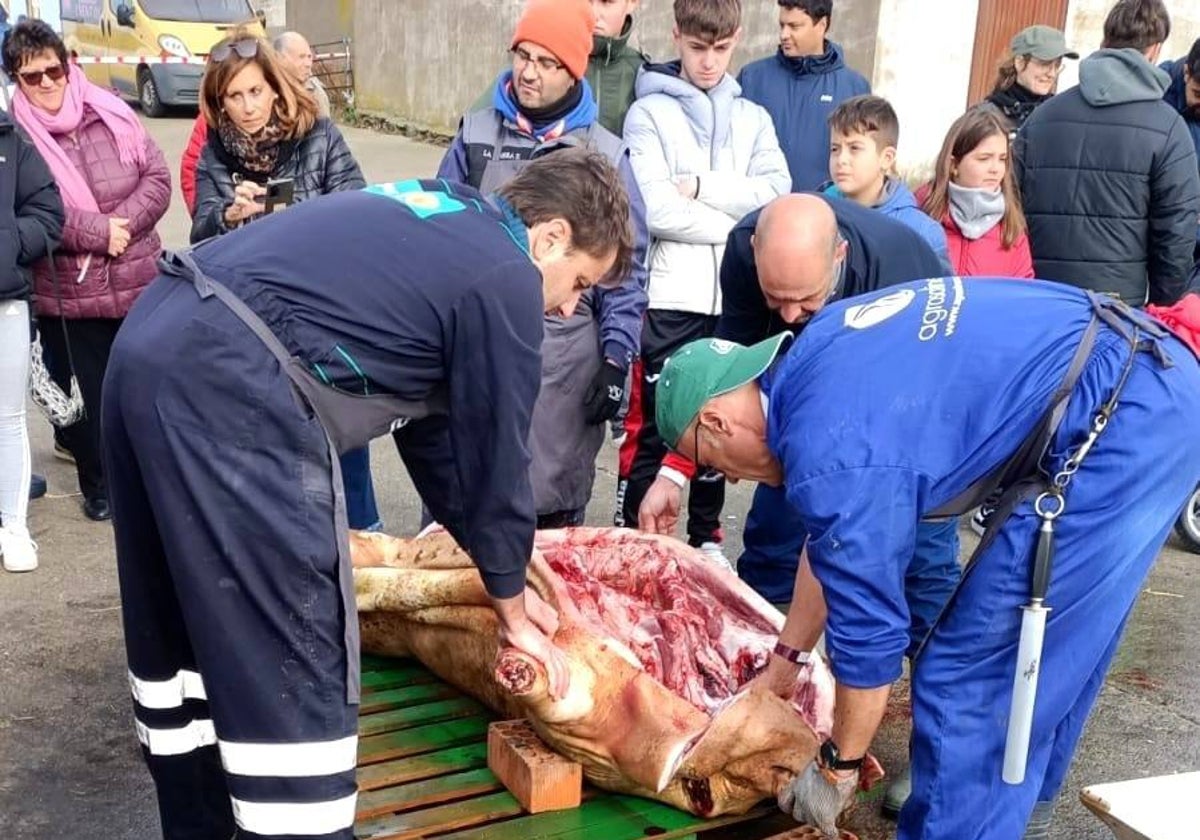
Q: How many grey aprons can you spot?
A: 2